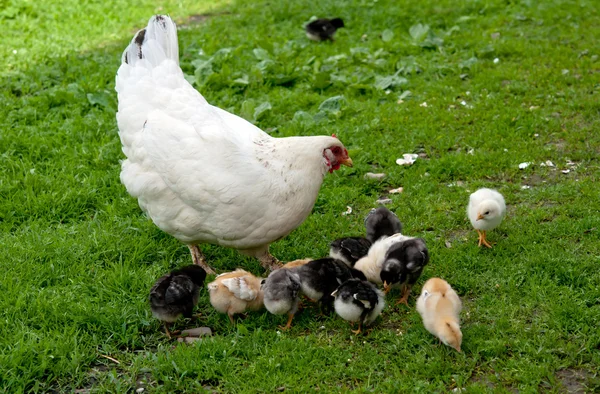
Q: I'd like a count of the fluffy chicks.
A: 13